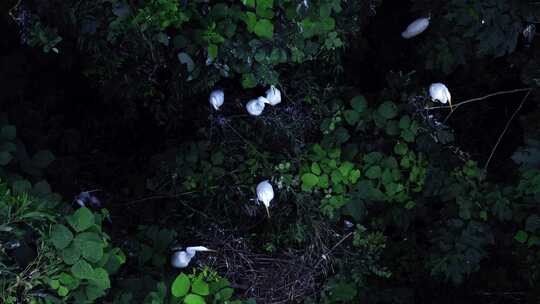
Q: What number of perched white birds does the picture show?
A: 7